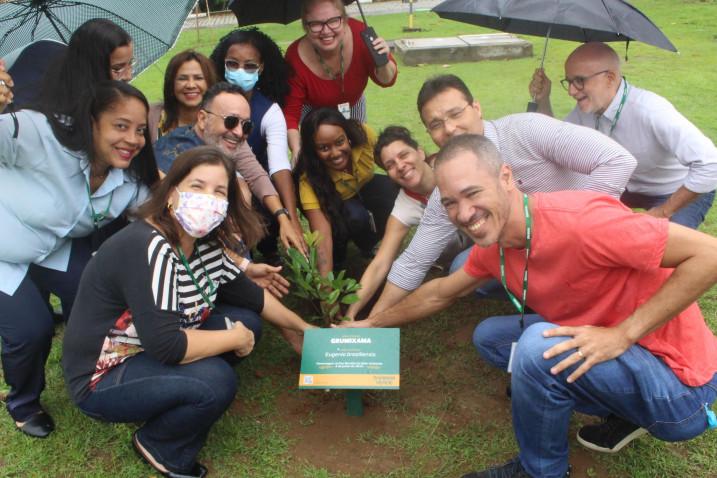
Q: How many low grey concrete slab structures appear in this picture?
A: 1